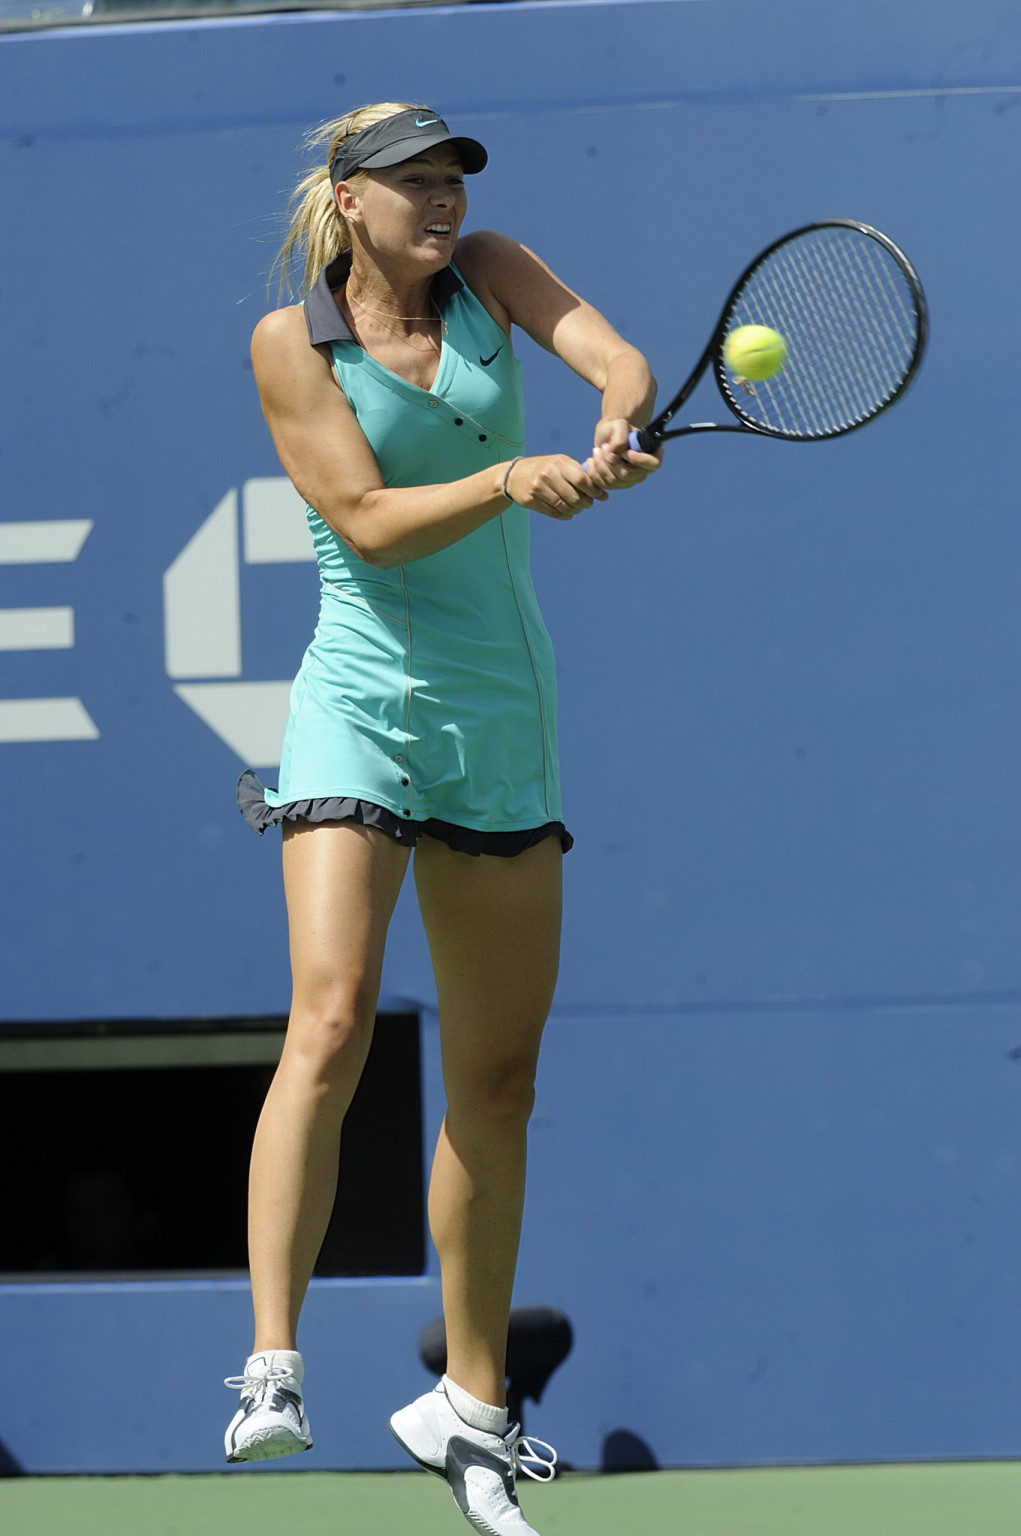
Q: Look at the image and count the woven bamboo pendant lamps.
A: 0